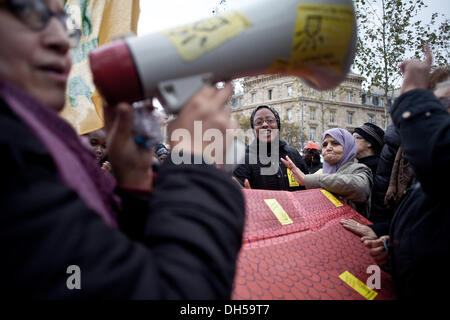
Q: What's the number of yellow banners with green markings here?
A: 1